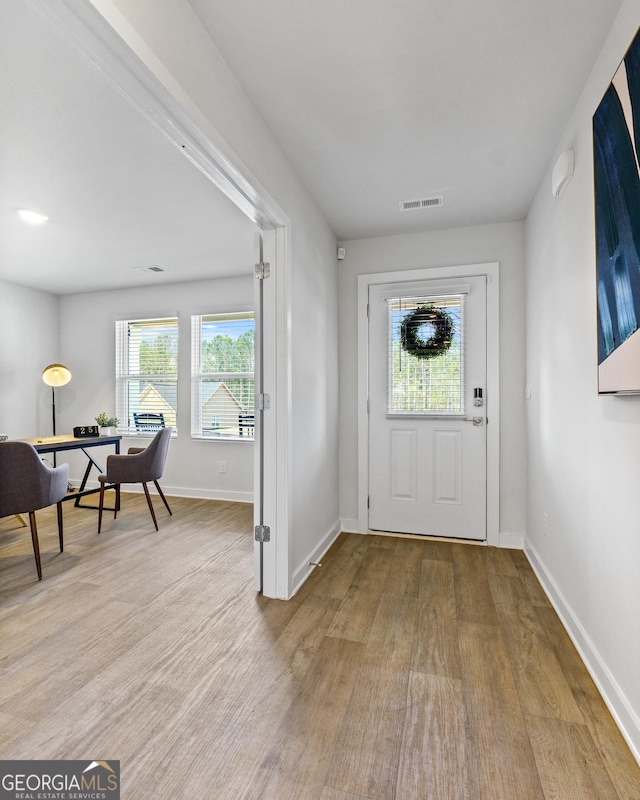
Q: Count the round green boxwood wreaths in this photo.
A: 1